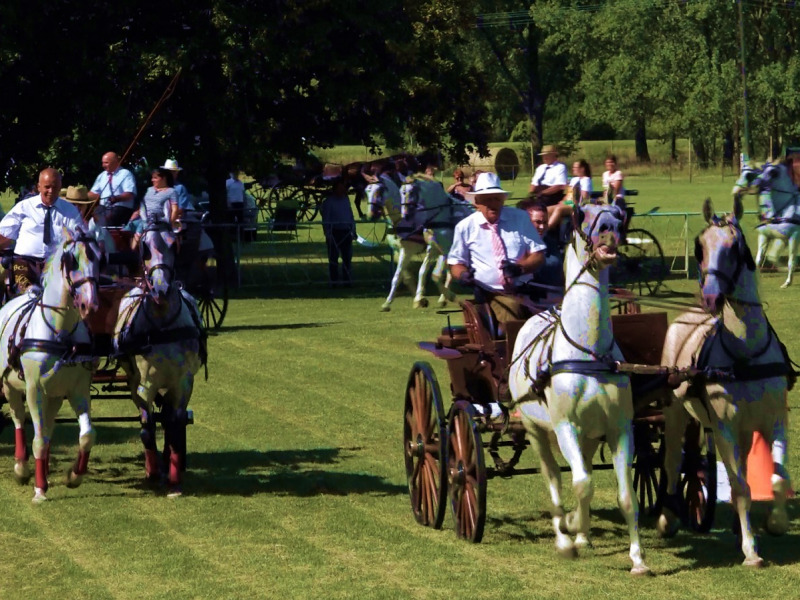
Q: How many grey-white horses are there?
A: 8